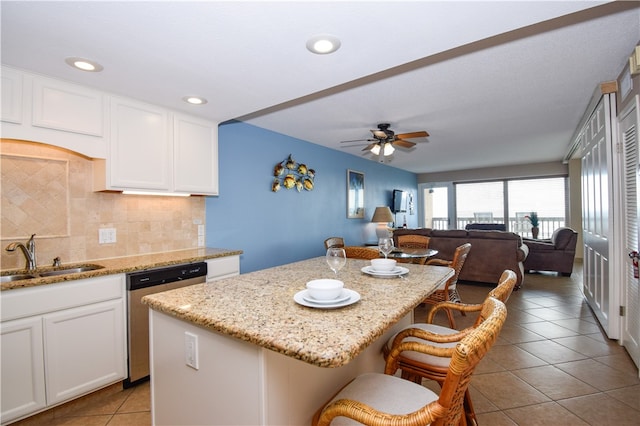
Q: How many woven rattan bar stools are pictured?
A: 2